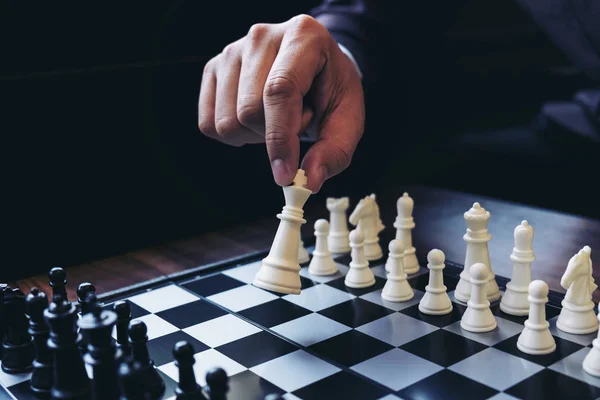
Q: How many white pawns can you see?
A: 8